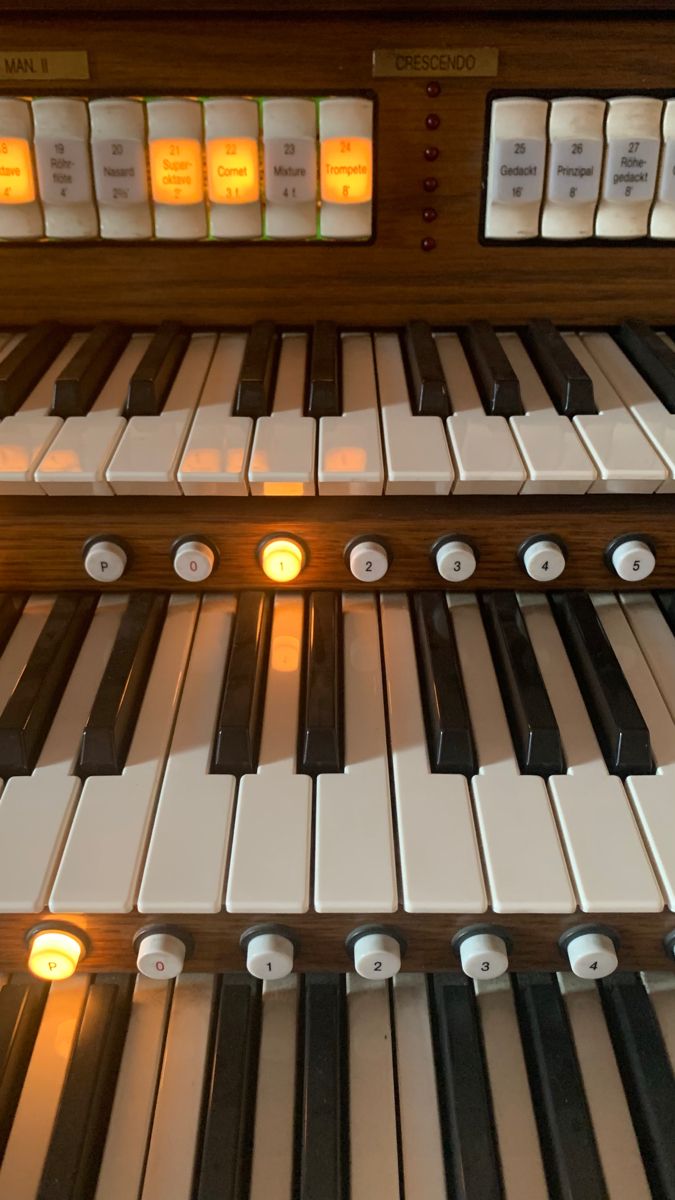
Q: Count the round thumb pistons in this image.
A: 13